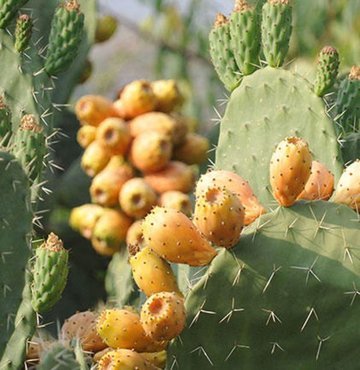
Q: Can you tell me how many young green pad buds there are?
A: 11